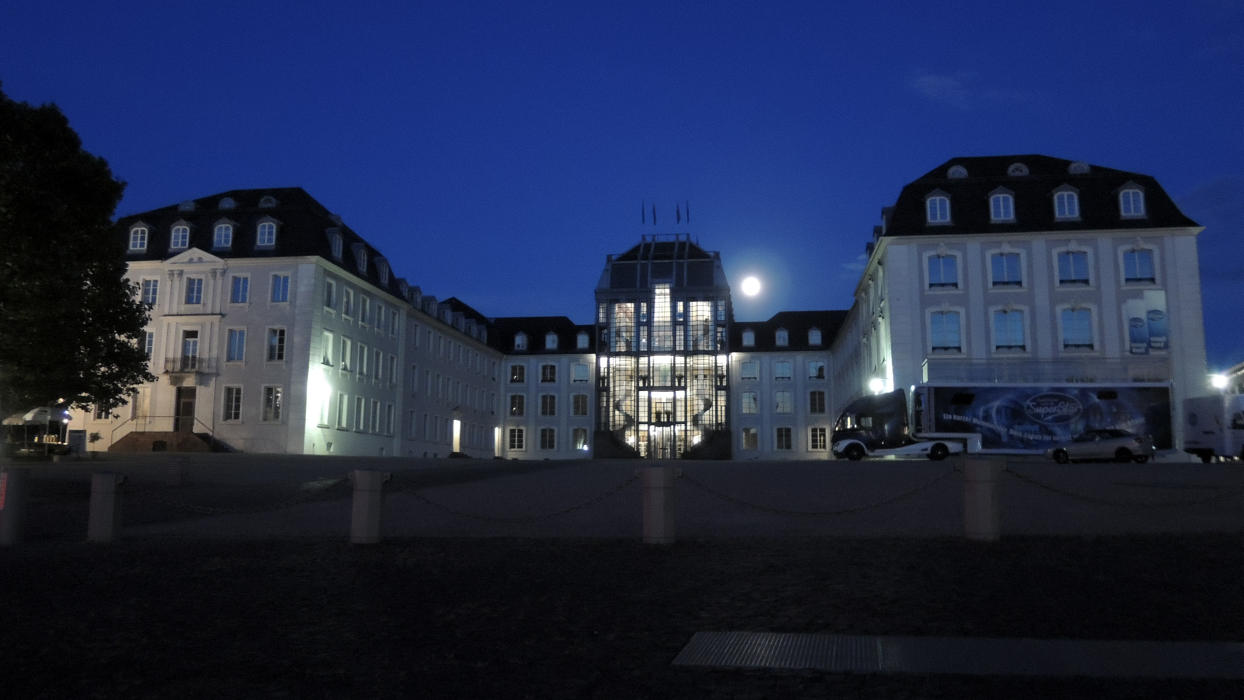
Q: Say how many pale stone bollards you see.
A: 5